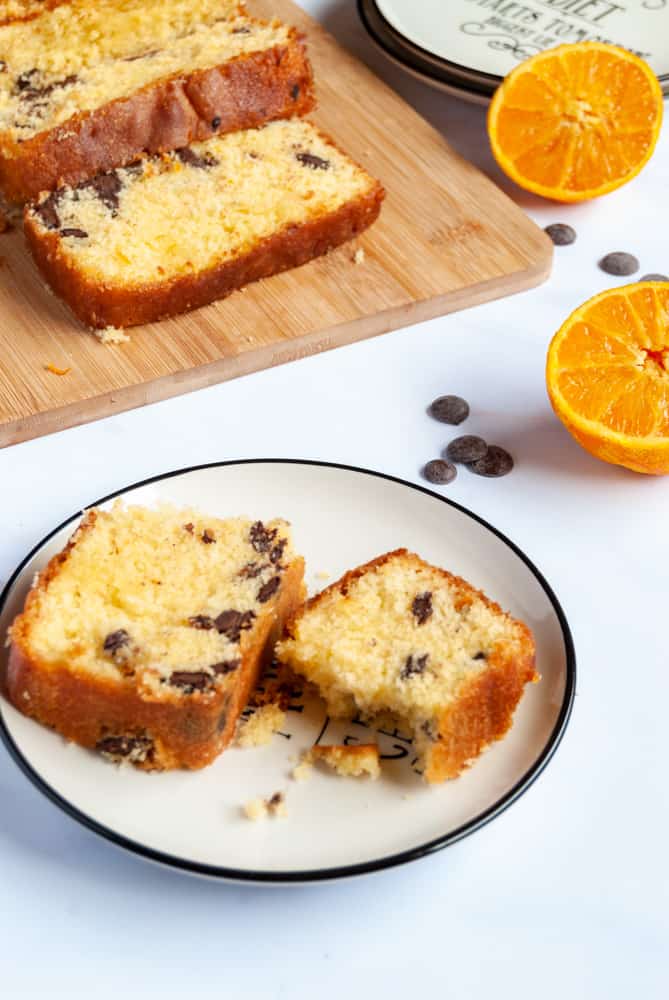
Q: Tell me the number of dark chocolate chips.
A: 7